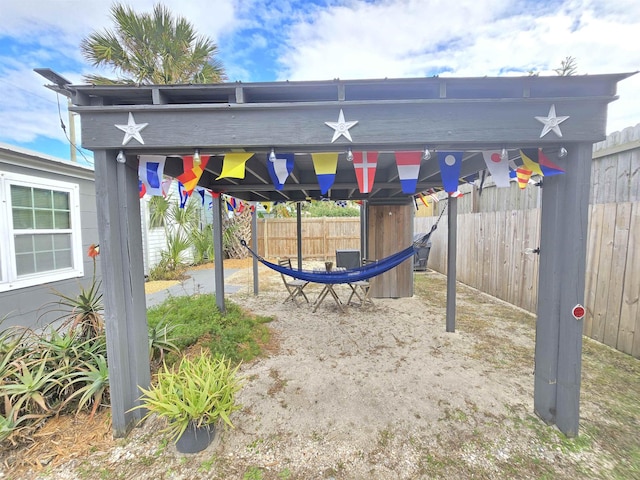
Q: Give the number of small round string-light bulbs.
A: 7